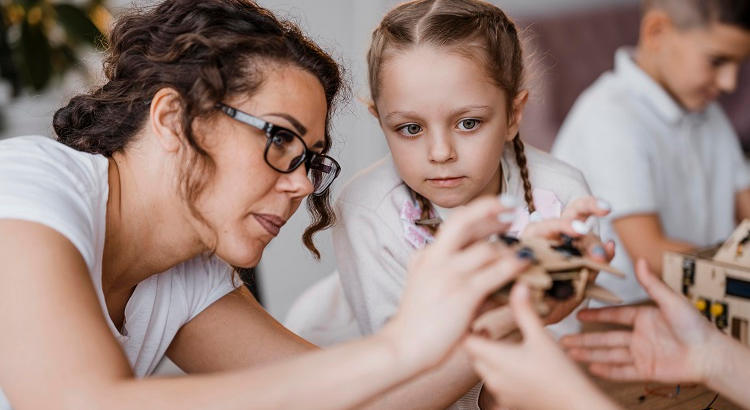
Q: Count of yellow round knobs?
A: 2